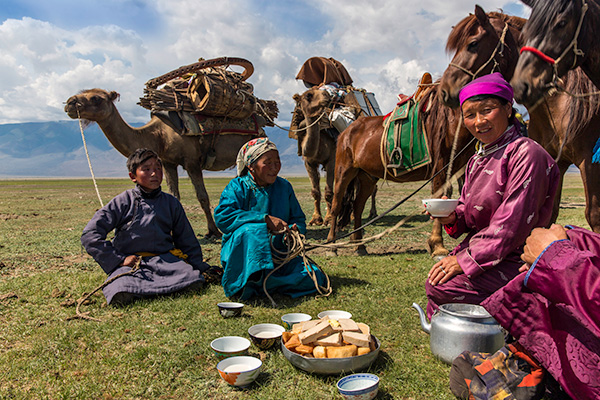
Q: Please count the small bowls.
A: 8